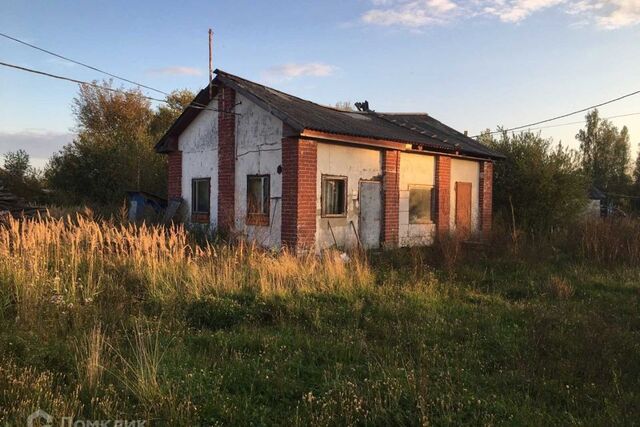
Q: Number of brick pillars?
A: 6